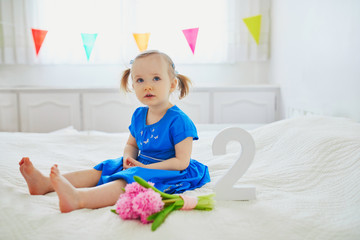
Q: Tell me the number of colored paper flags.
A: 5